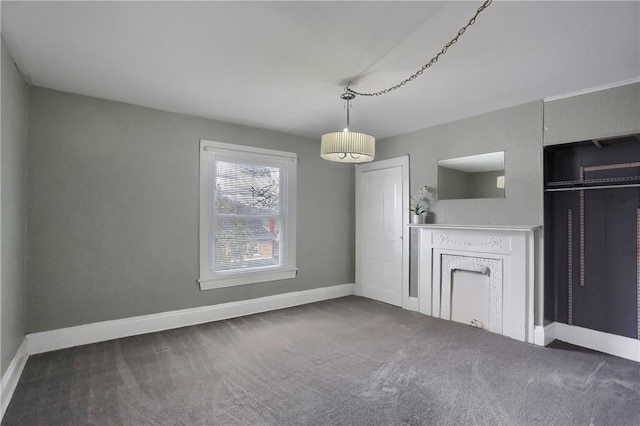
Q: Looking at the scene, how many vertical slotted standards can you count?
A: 3